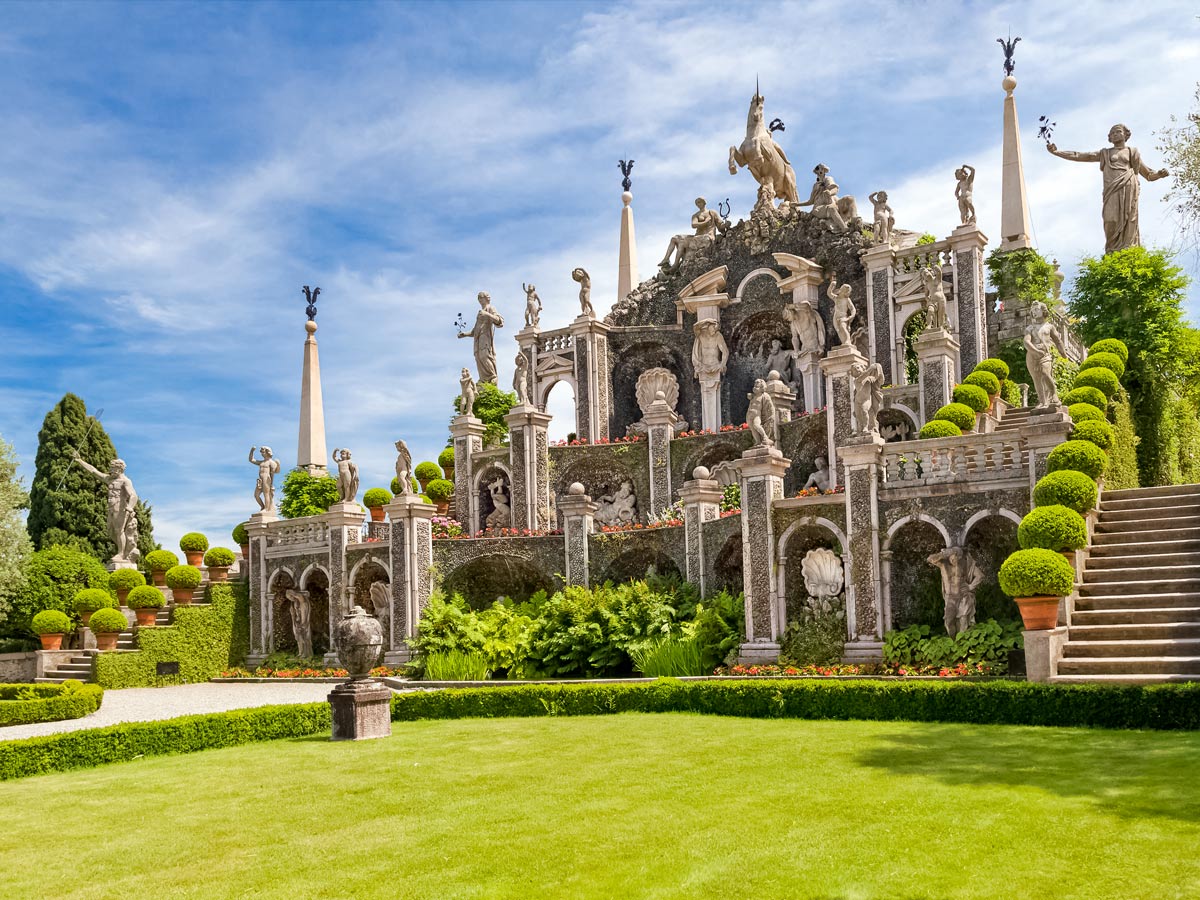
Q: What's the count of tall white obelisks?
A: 3